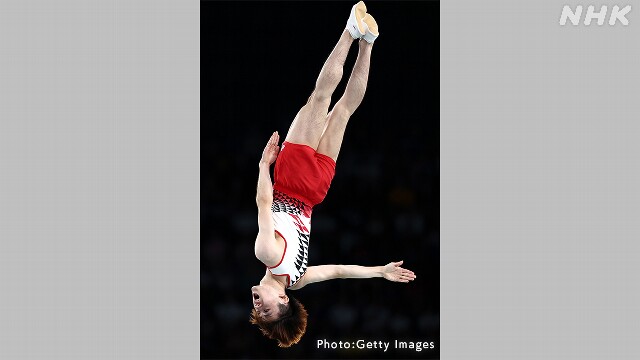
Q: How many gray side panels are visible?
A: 2